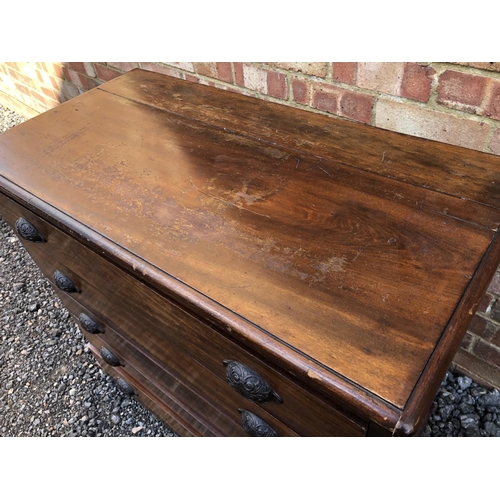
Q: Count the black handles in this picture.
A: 7